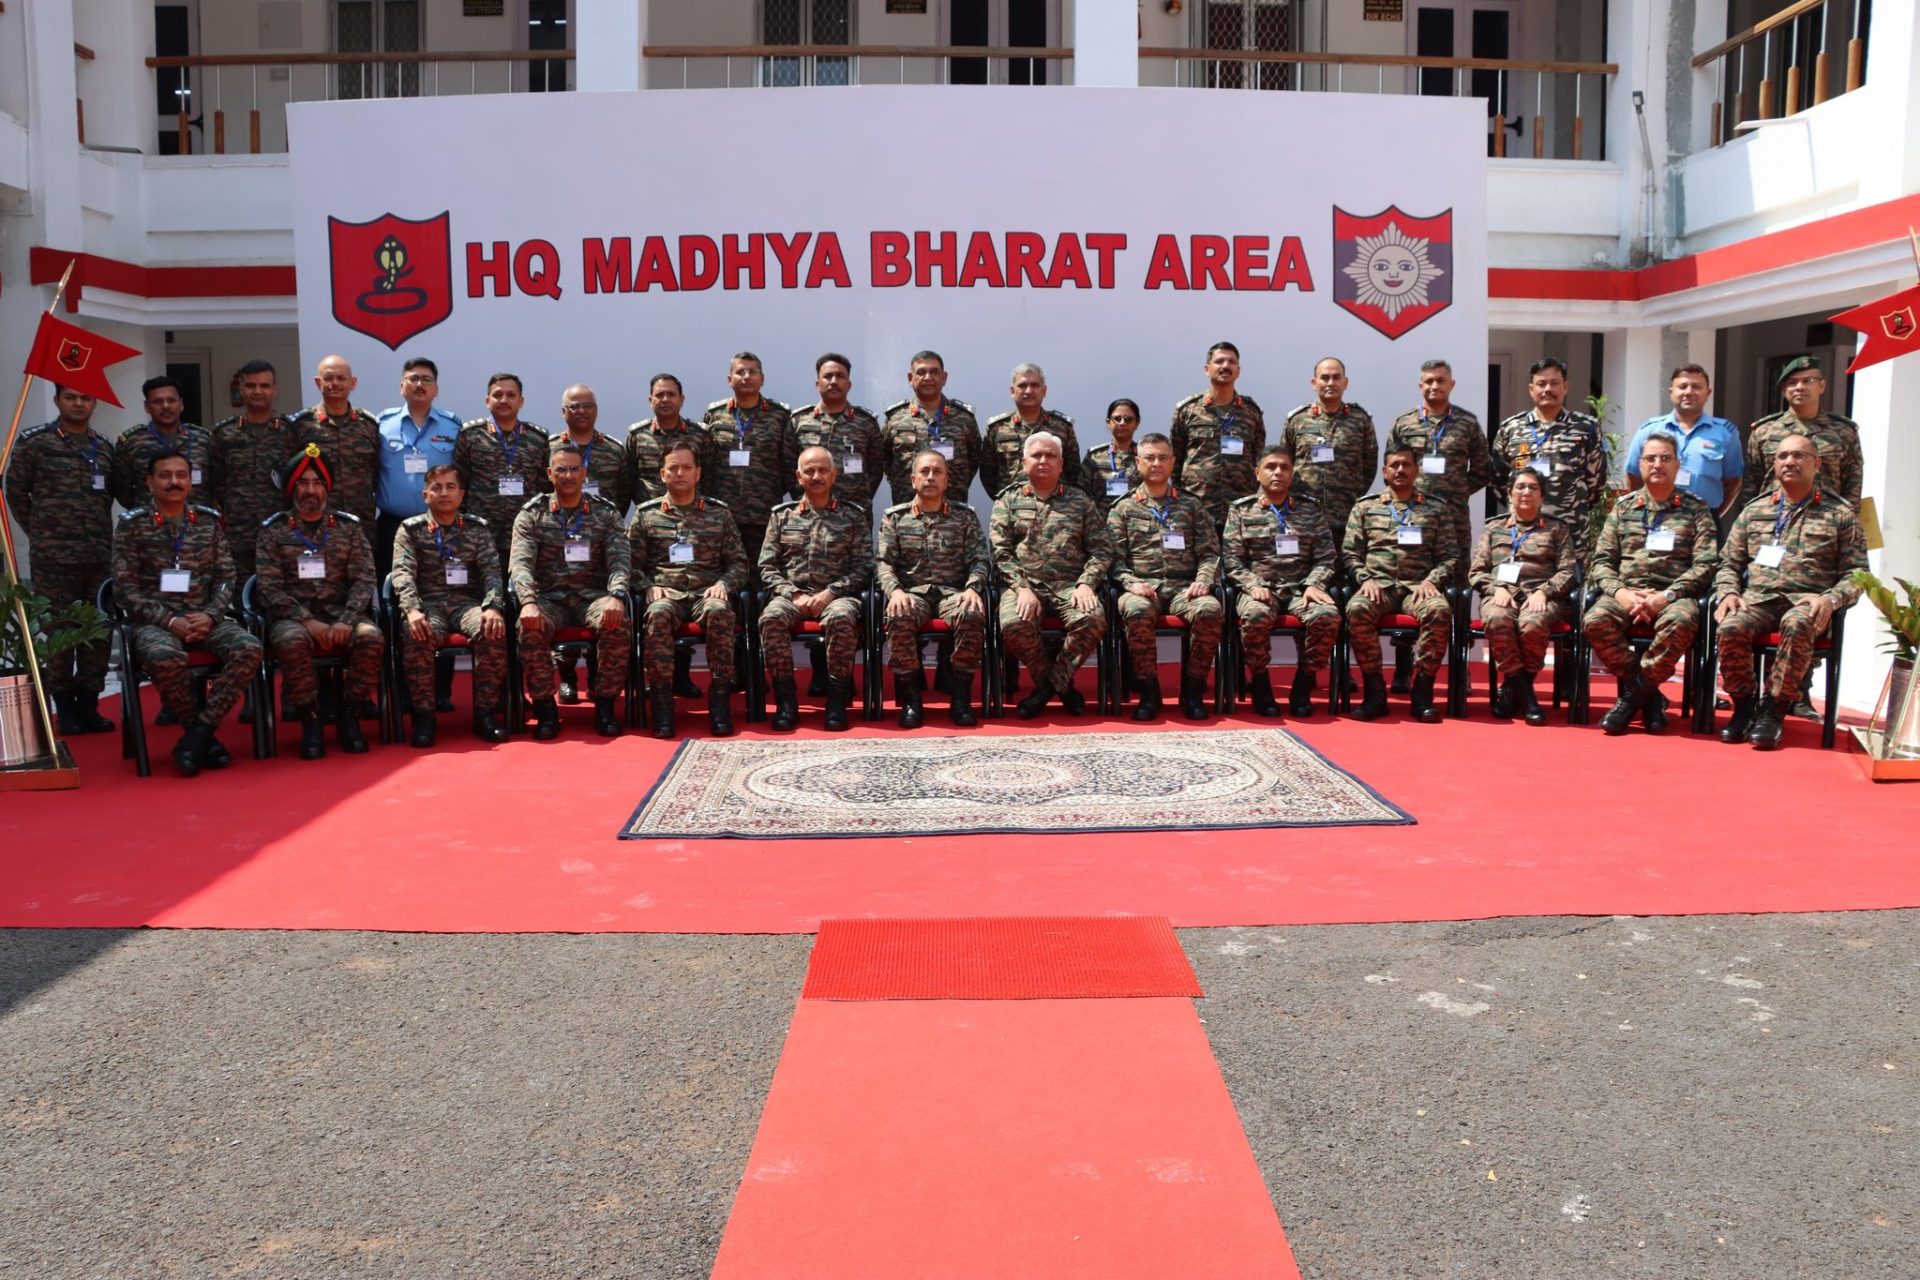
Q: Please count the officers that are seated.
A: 14